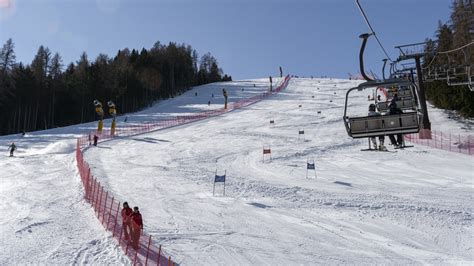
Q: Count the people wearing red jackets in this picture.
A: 2